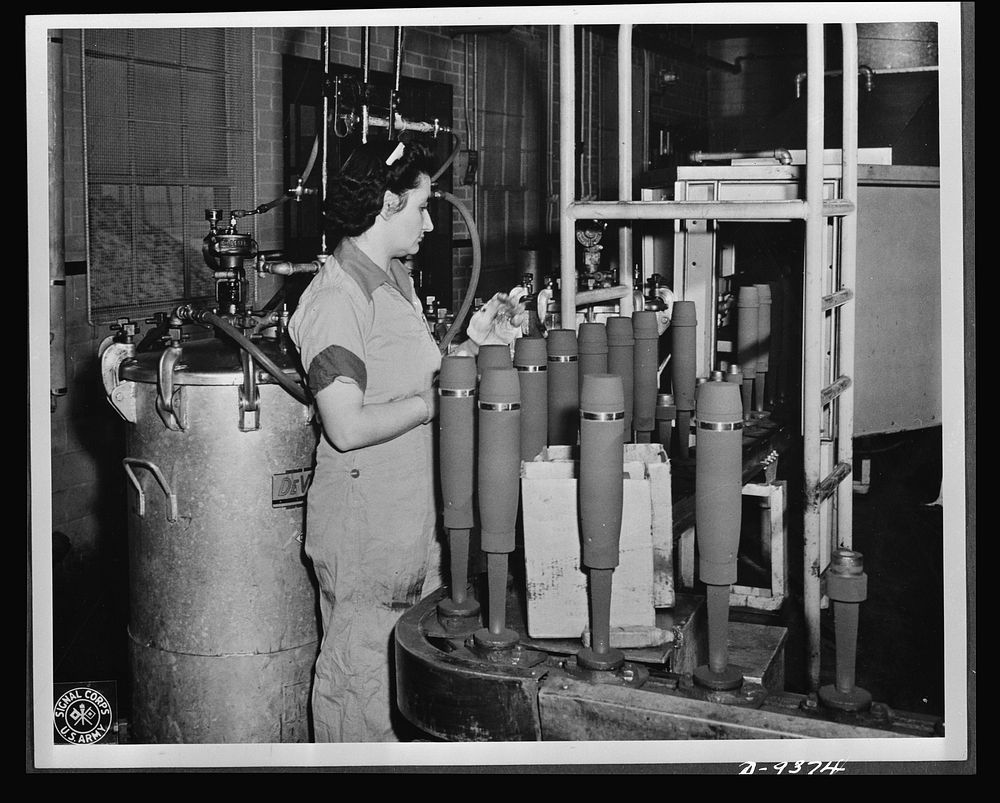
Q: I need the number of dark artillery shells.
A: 13